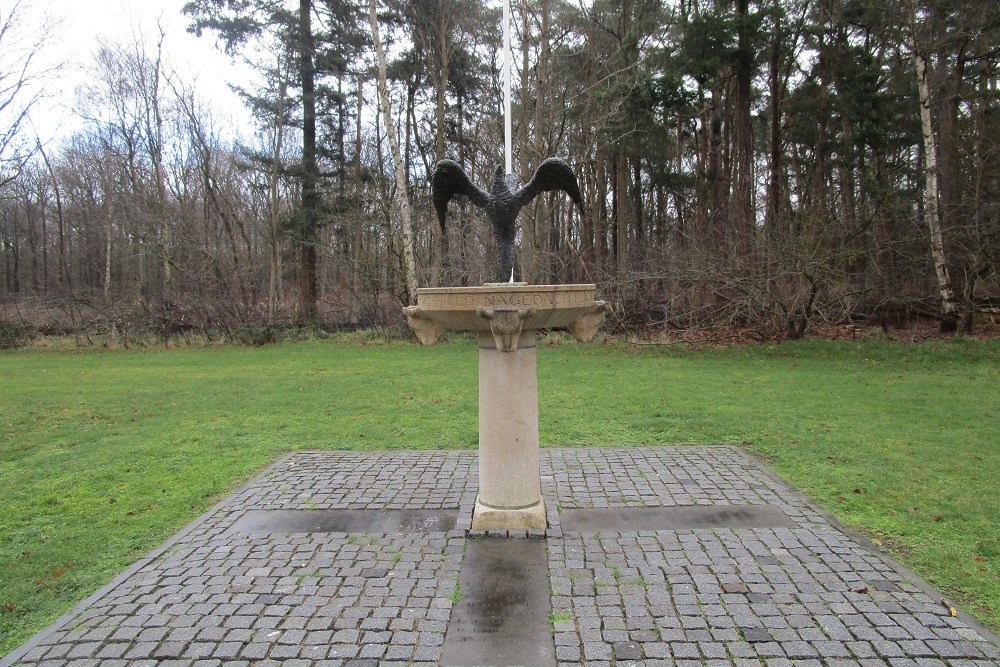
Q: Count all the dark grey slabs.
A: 3